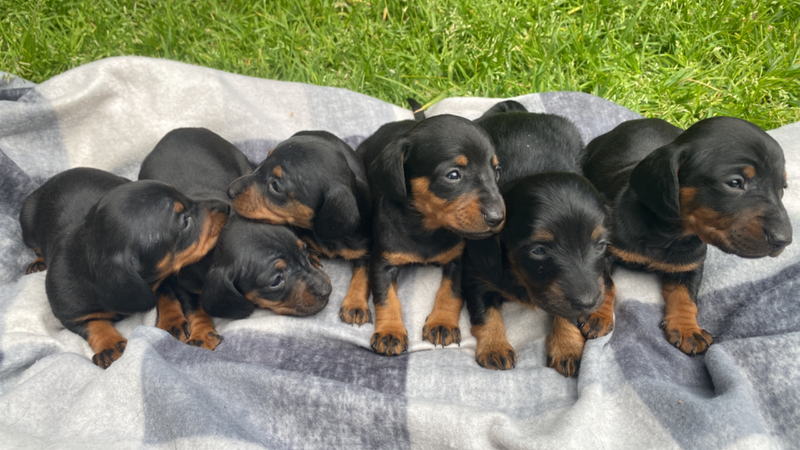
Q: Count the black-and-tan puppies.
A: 6